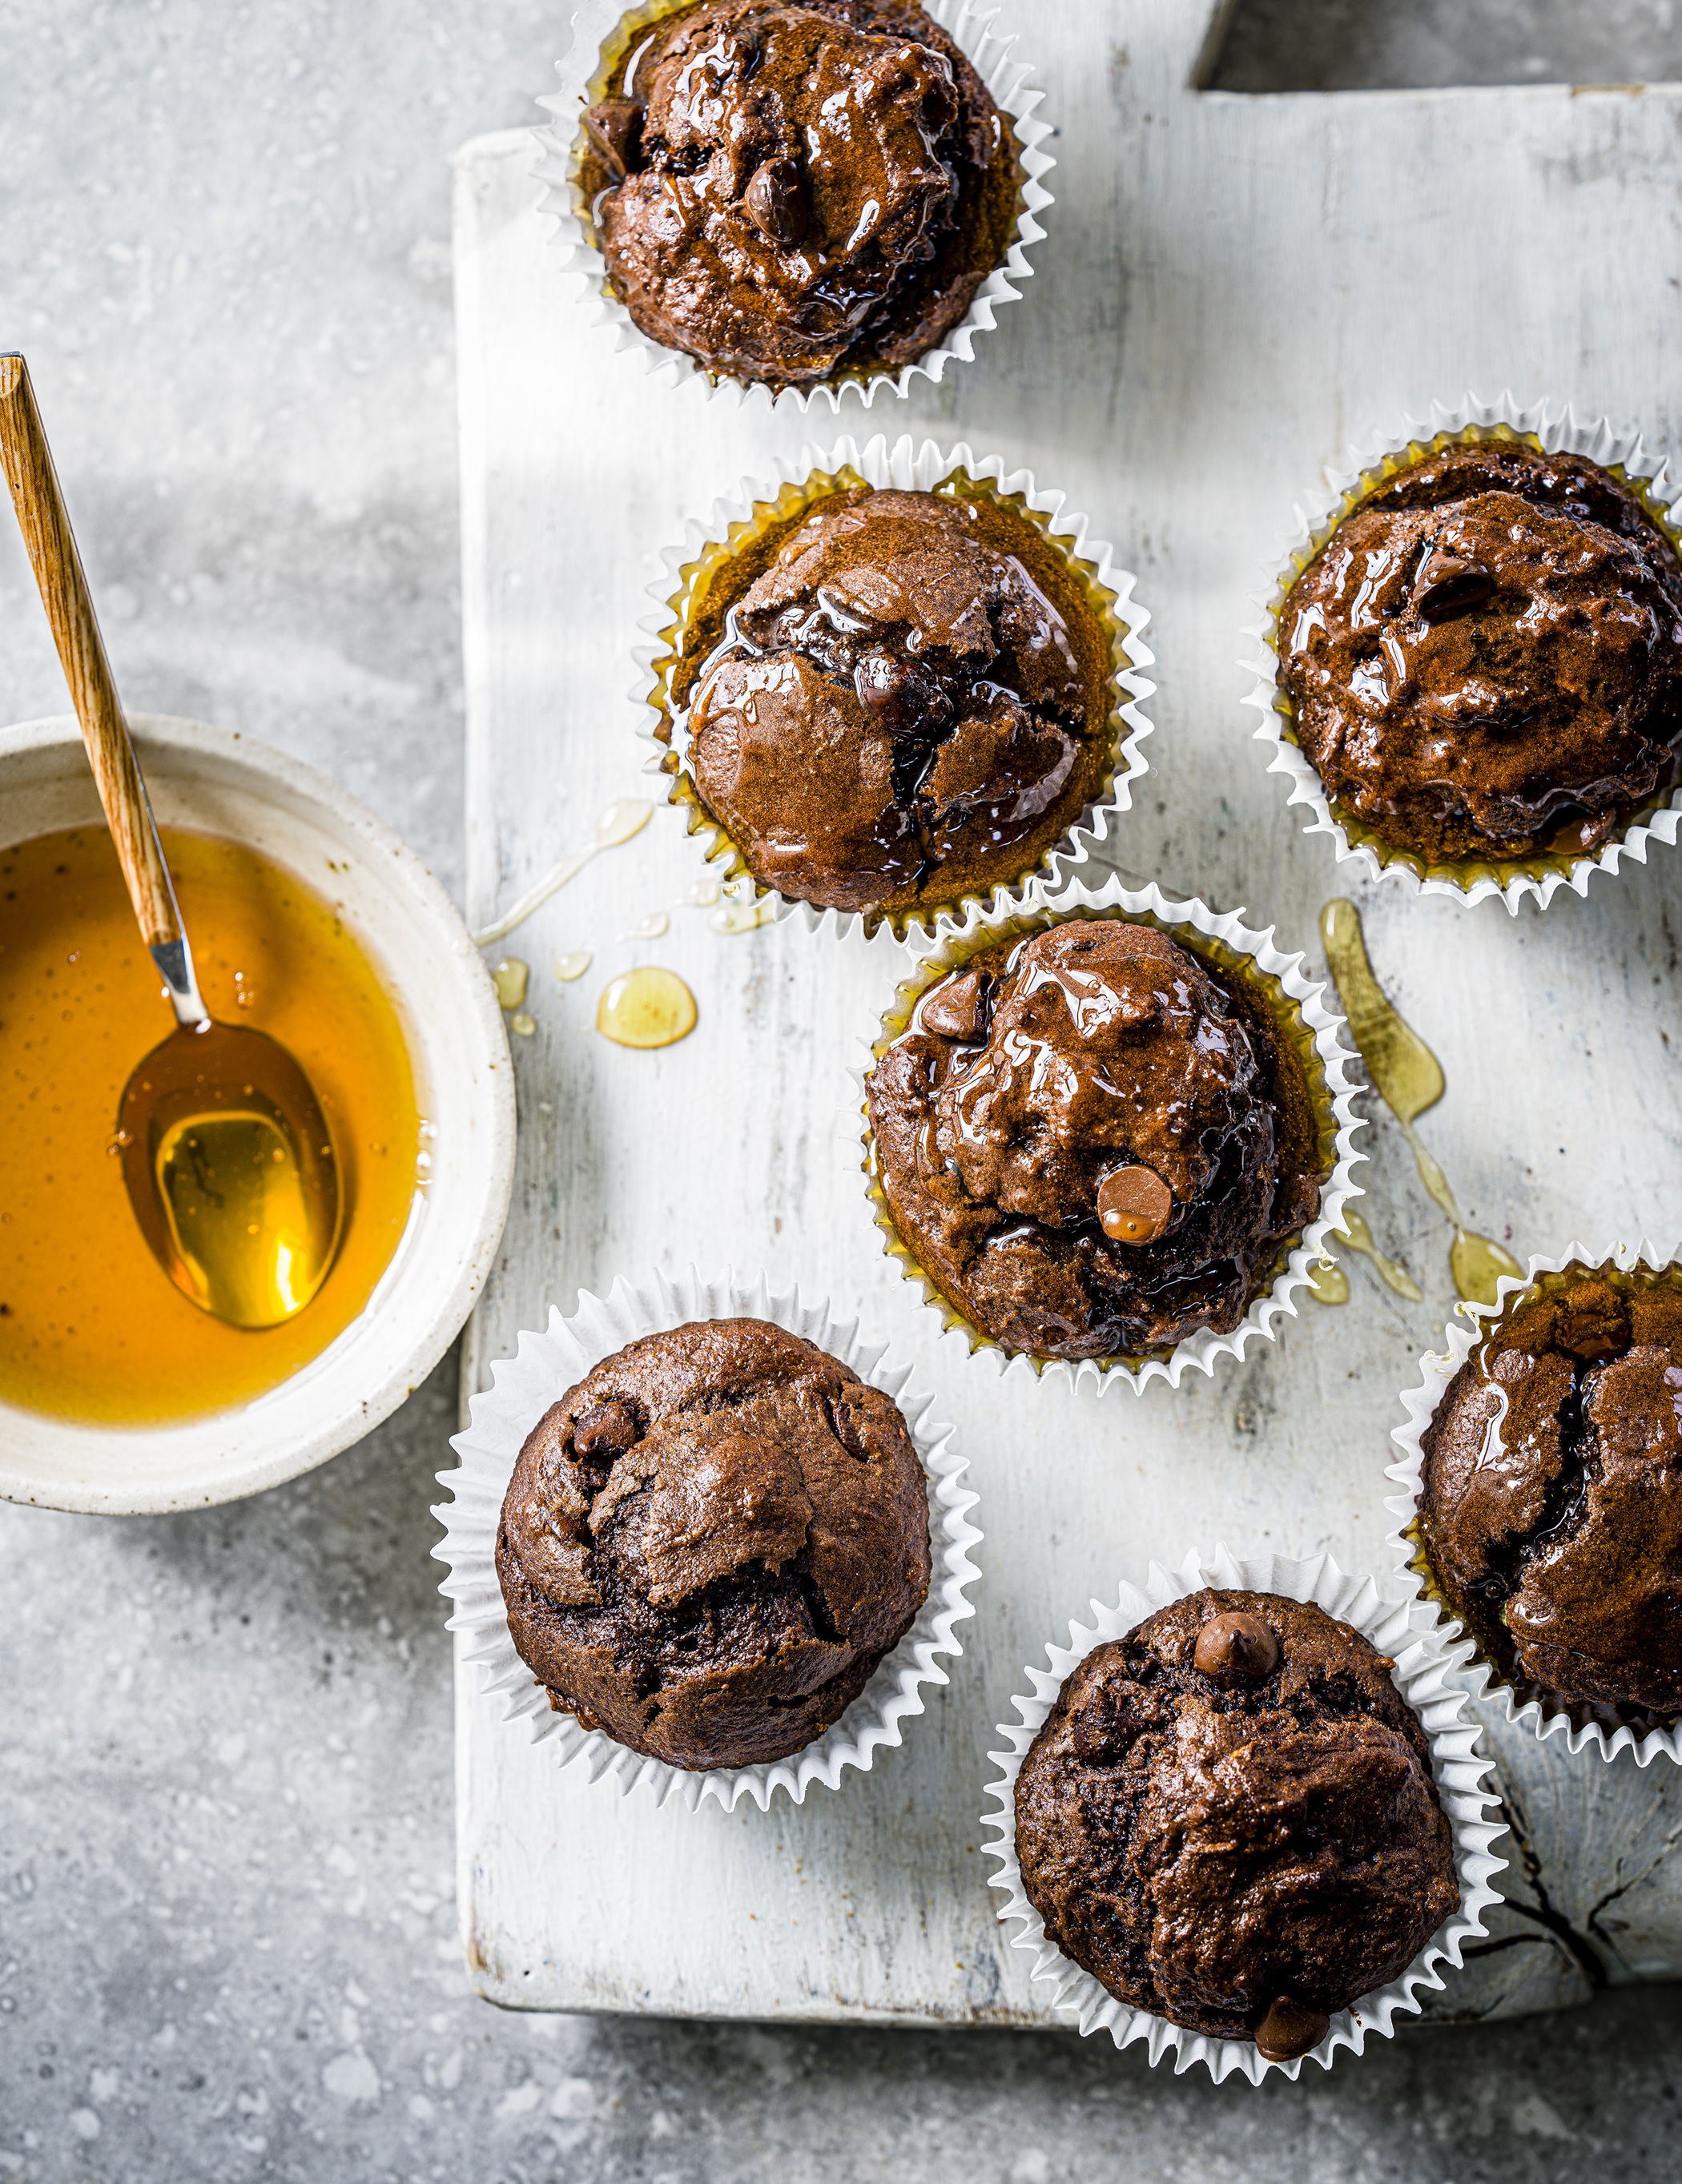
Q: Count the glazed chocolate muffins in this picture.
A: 5